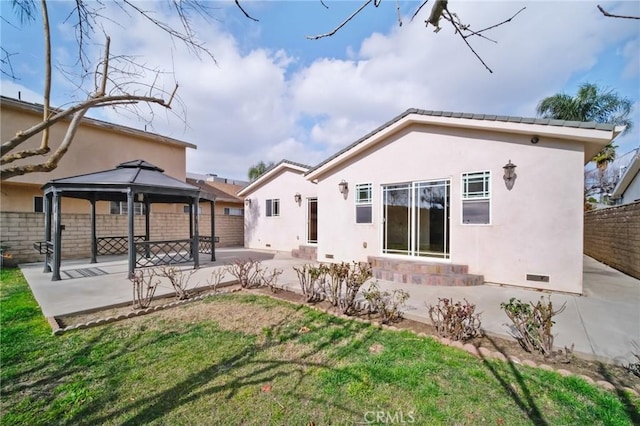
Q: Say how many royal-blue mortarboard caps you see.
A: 0